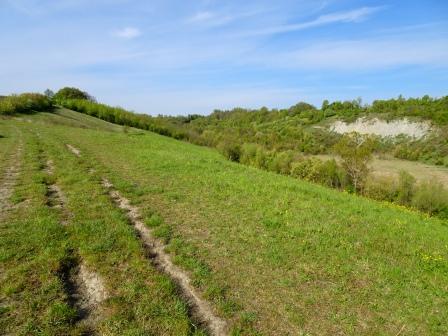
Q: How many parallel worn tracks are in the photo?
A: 3